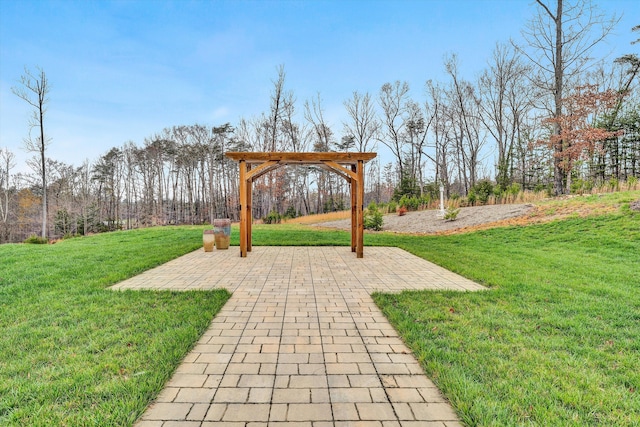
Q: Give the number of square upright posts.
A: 4